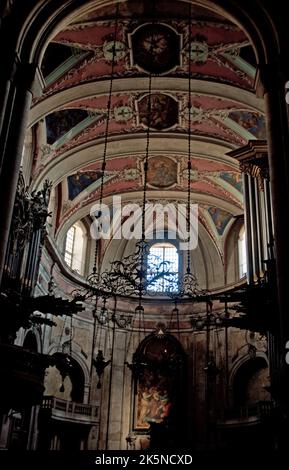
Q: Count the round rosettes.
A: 6